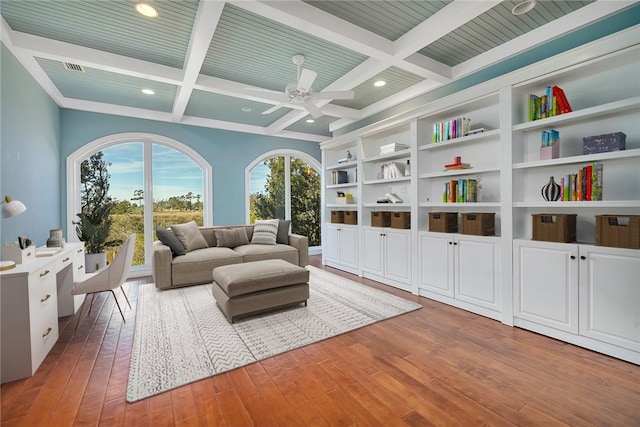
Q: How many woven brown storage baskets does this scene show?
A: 8